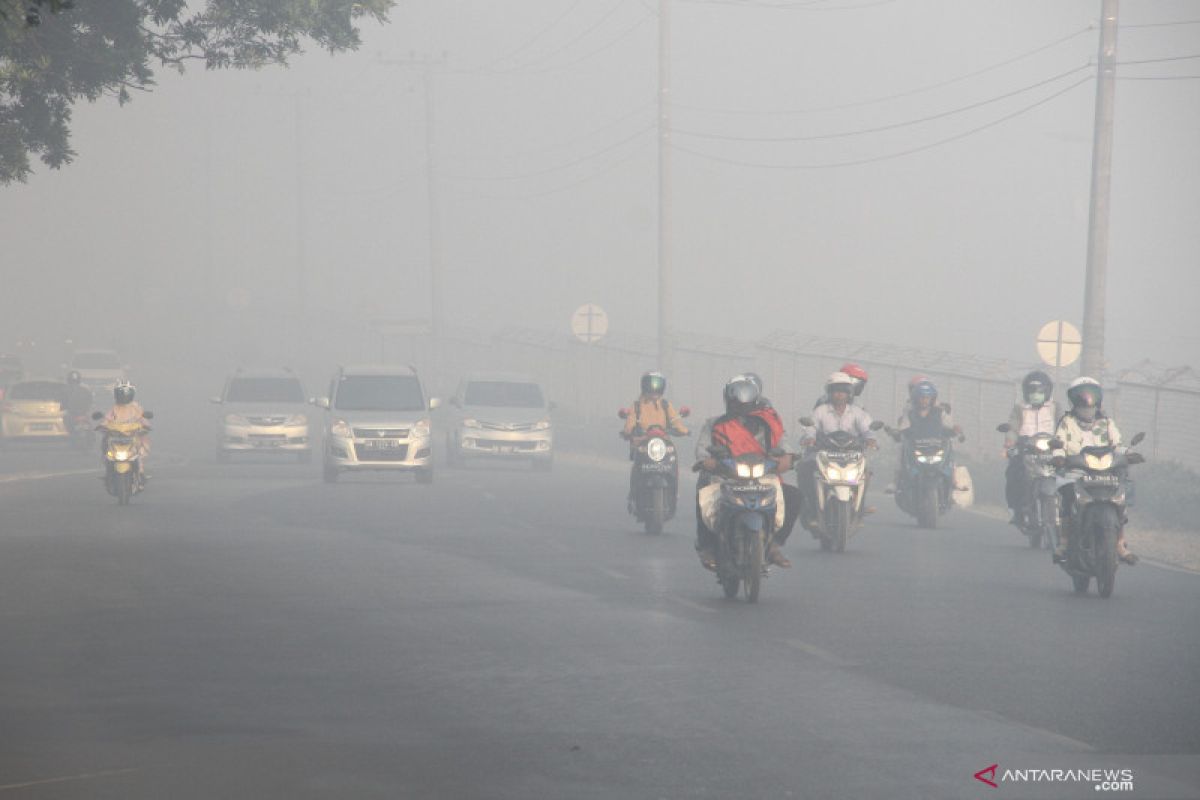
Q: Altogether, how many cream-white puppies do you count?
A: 0